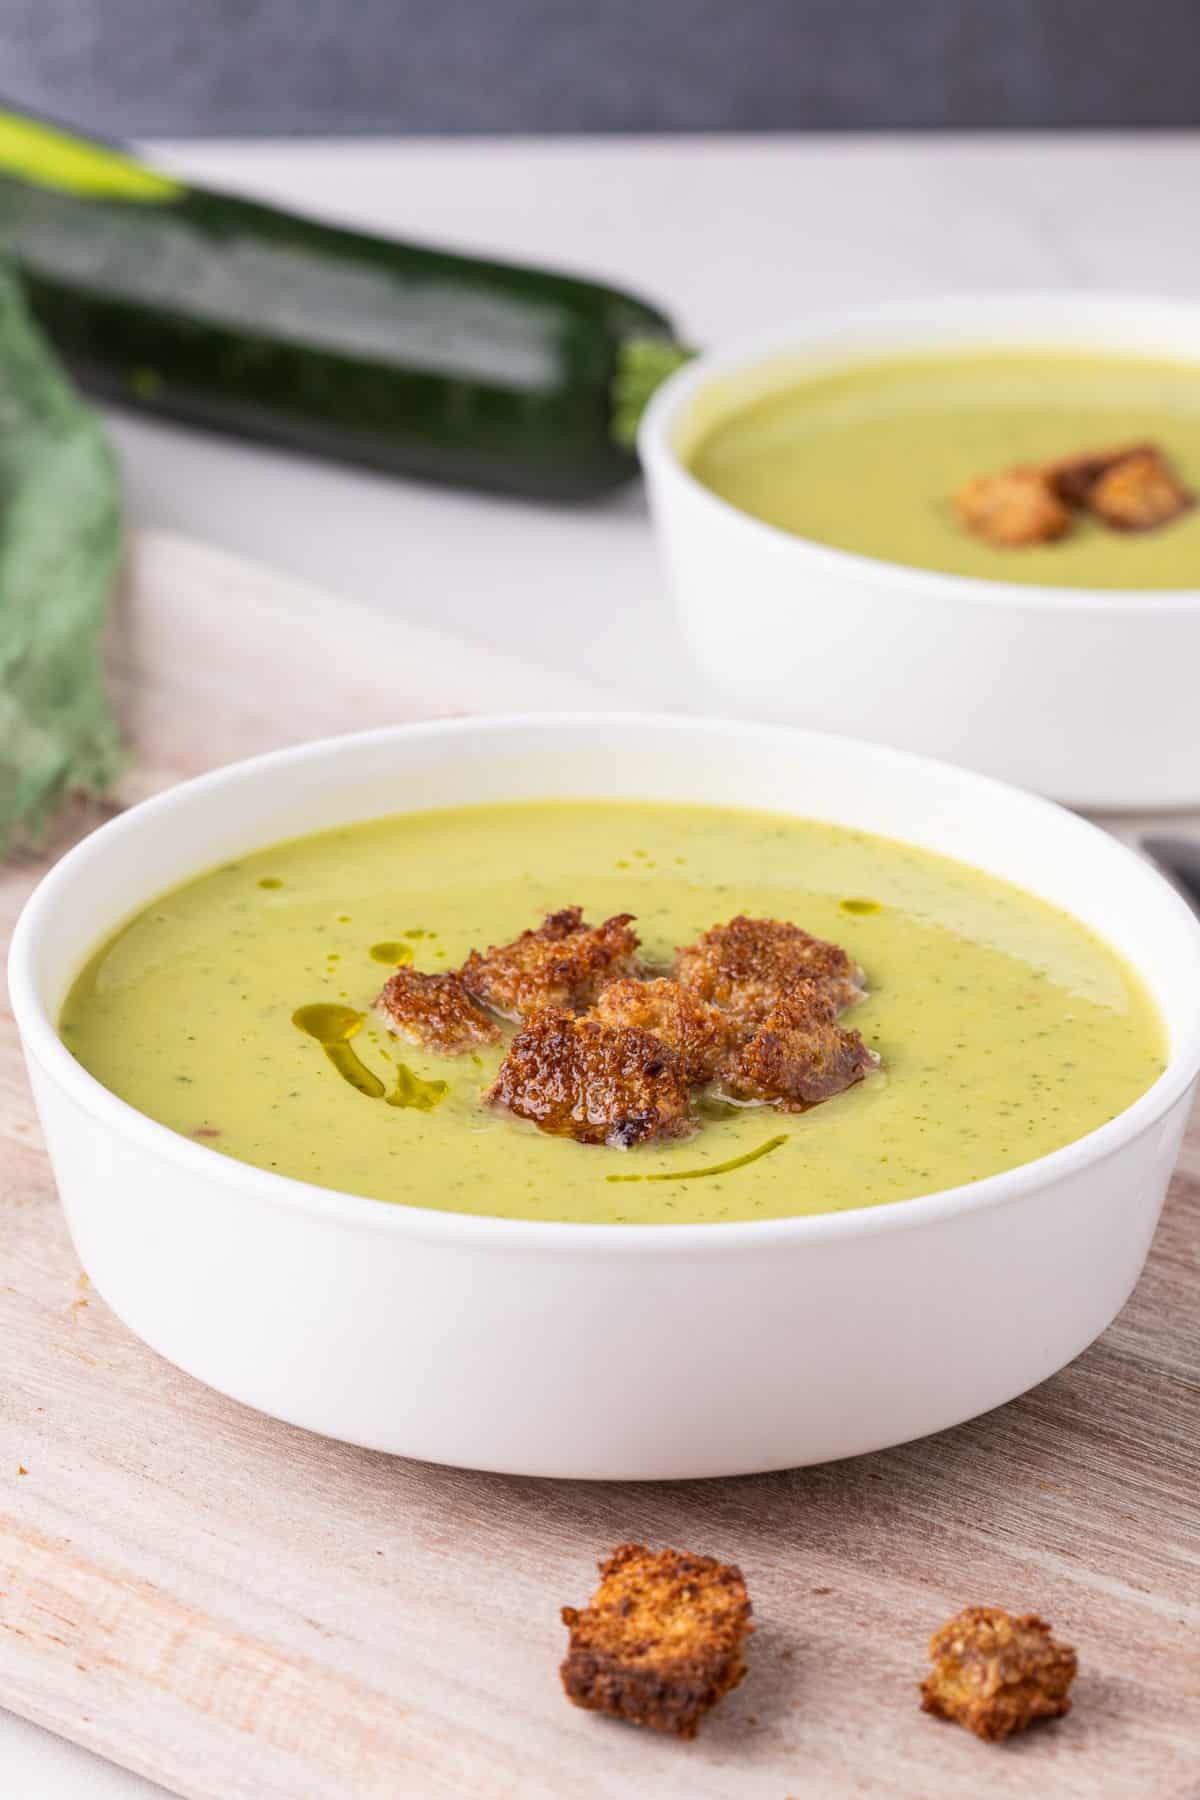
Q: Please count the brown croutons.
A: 11